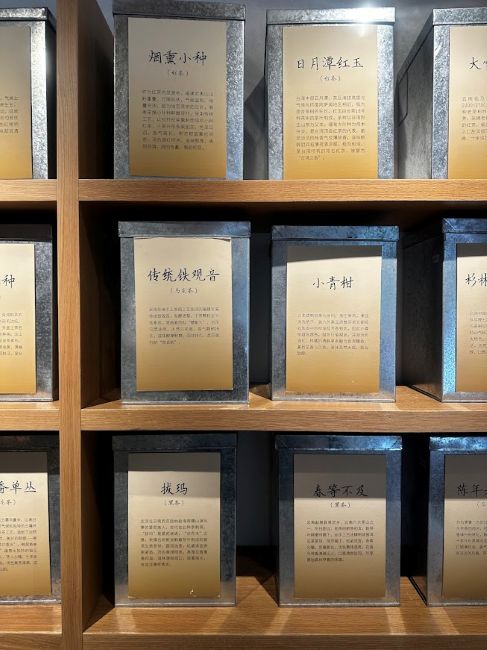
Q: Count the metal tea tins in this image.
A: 12